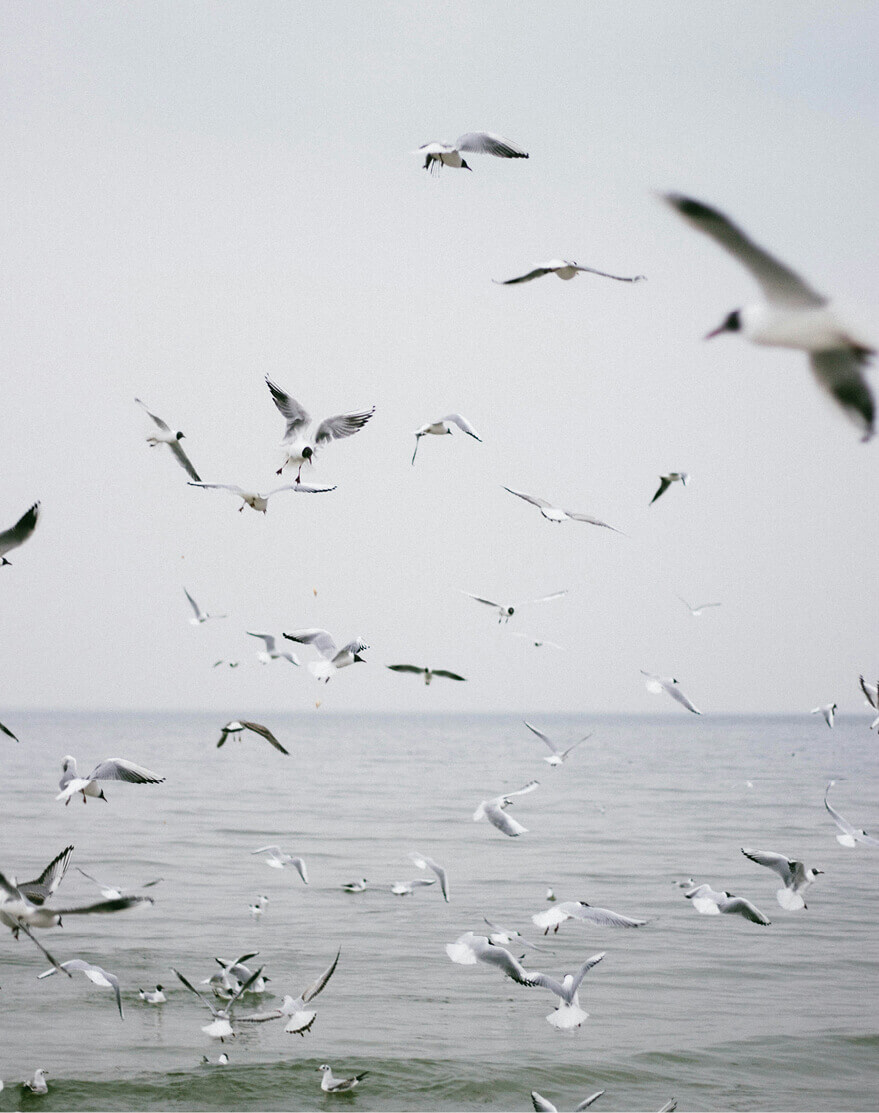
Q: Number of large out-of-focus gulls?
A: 1